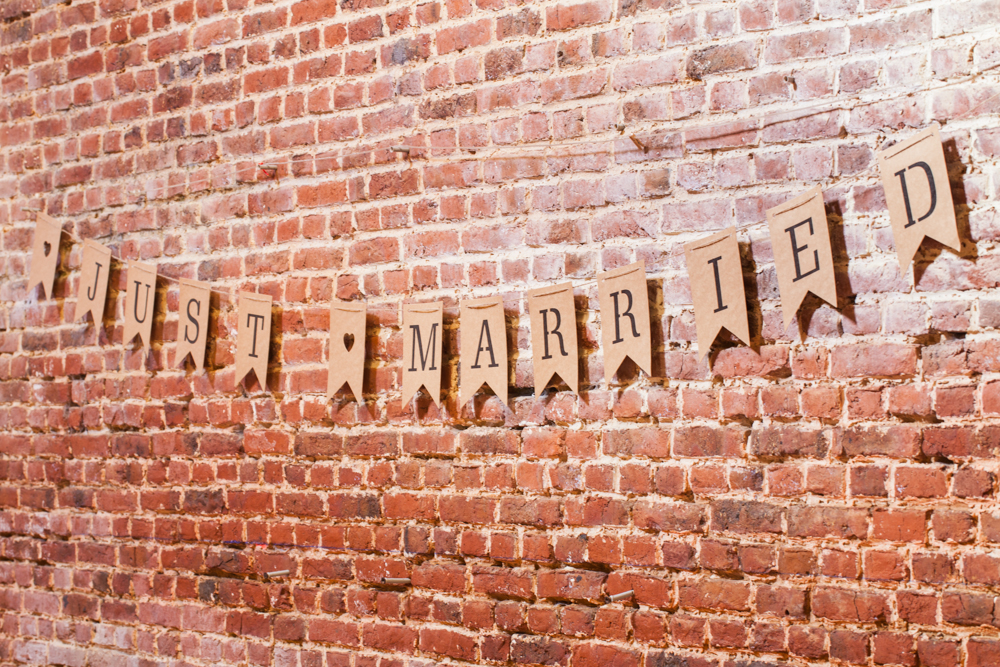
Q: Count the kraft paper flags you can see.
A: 13